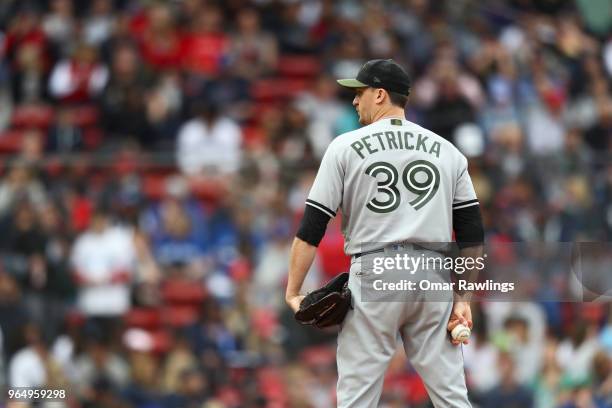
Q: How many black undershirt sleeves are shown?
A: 2